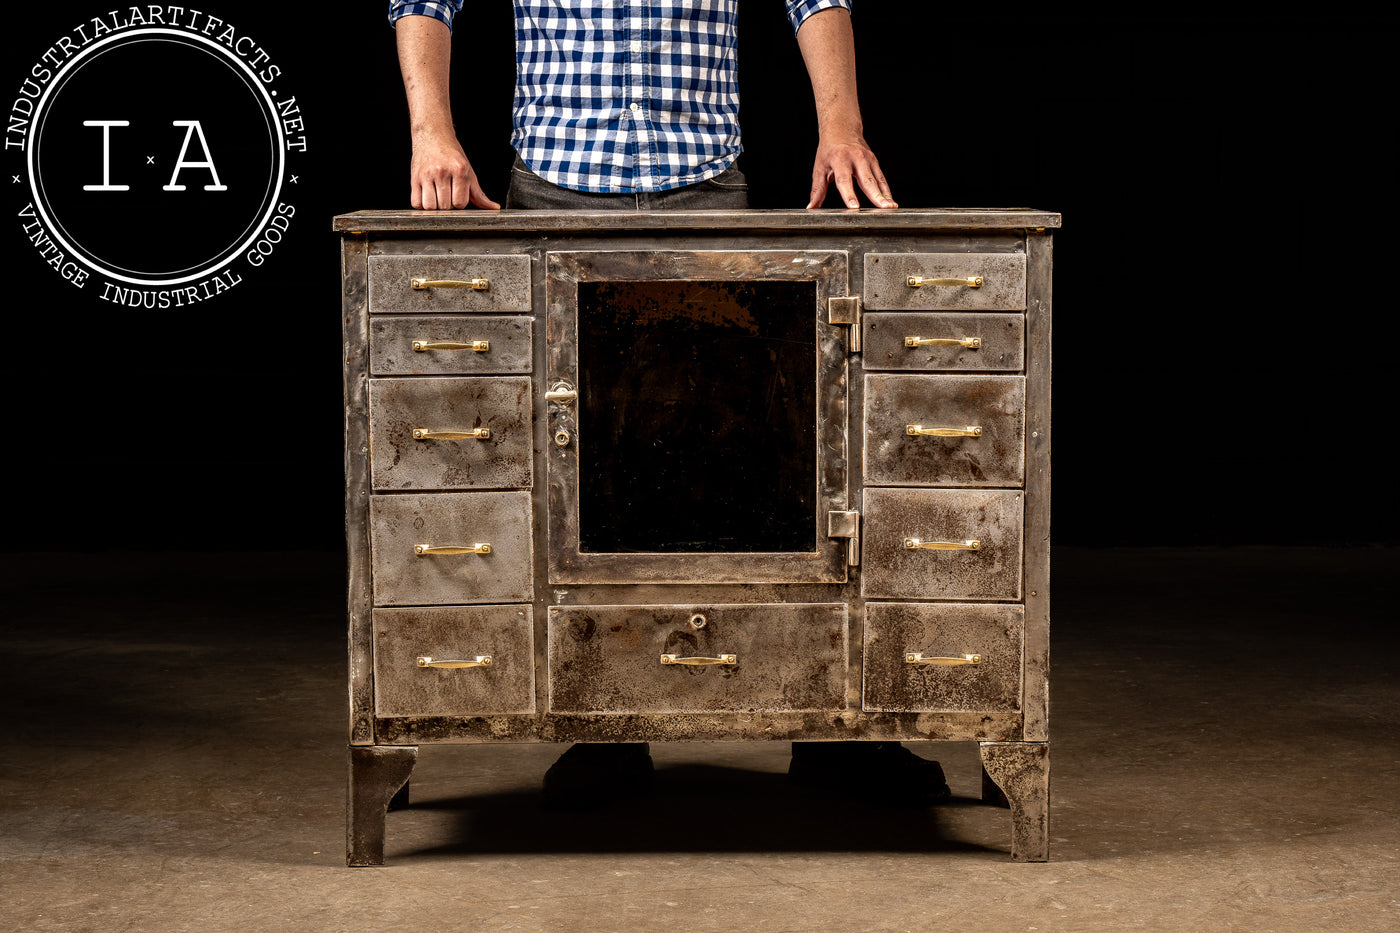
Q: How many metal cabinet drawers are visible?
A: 11